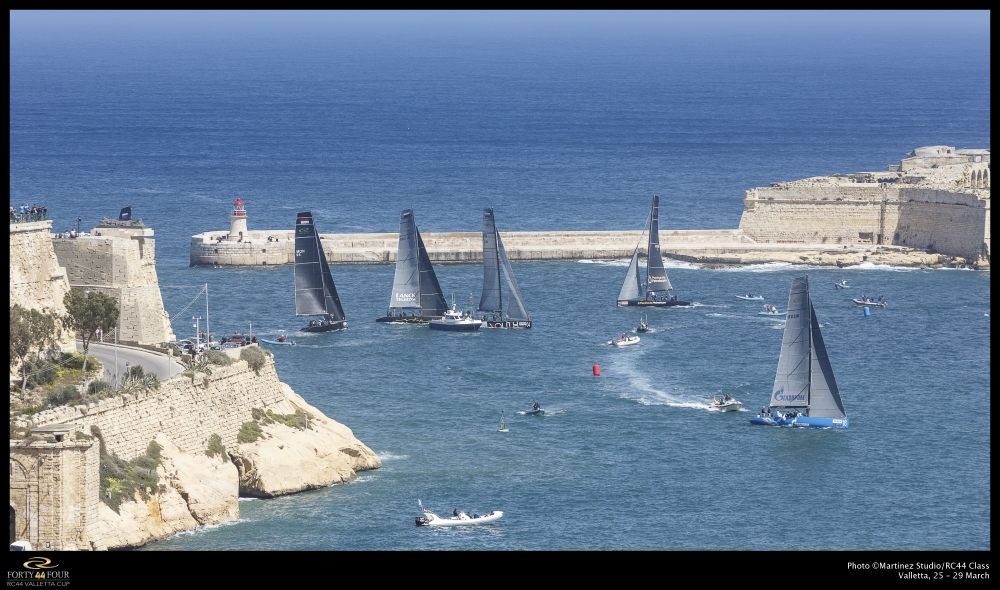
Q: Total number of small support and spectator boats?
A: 11